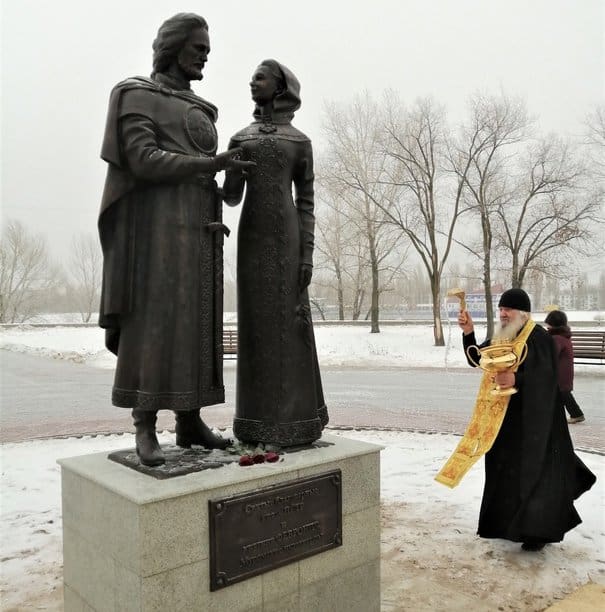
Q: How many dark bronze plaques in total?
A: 1